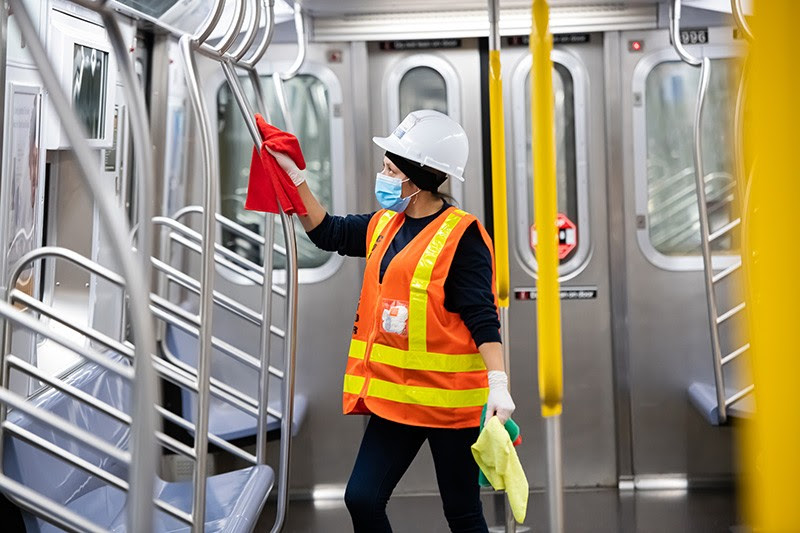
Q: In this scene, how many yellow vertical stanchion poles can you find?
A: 3